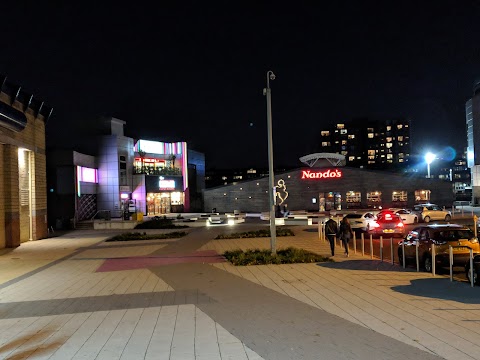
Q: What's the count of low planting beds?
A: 4